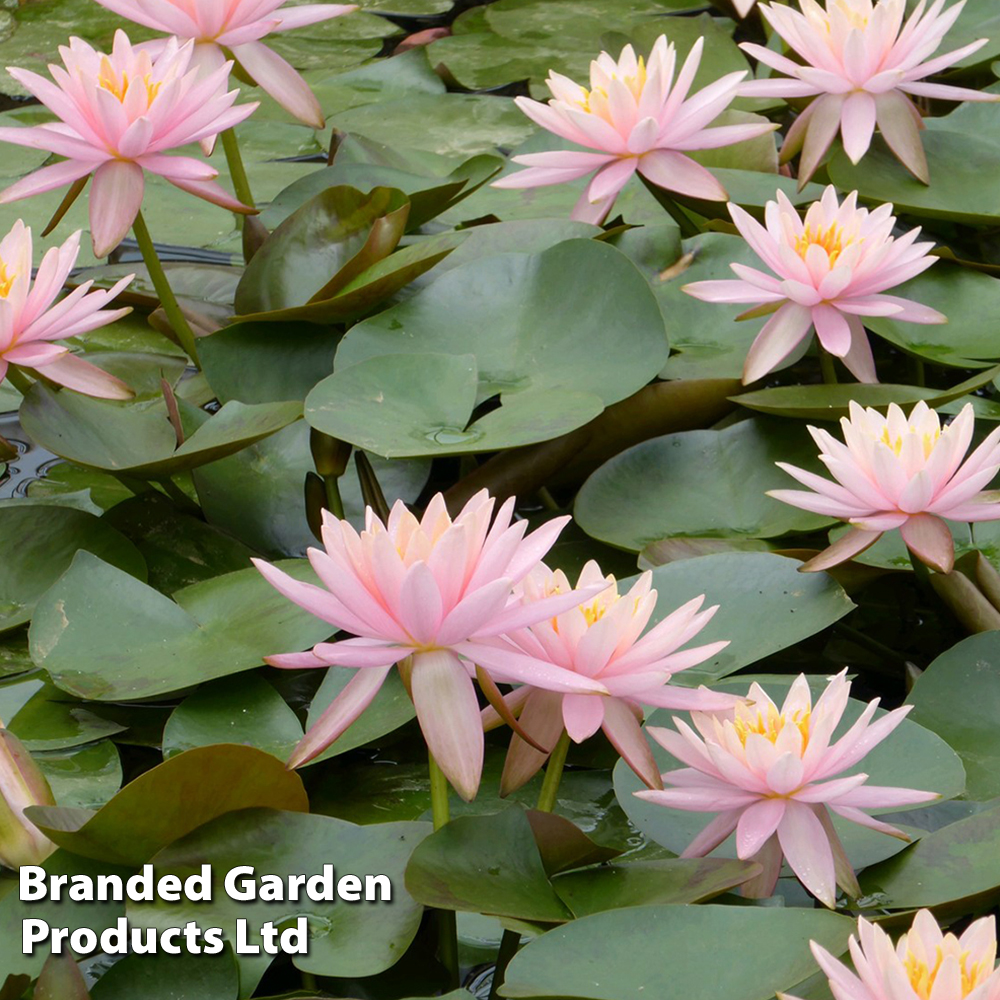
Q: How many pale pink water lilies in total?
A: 11